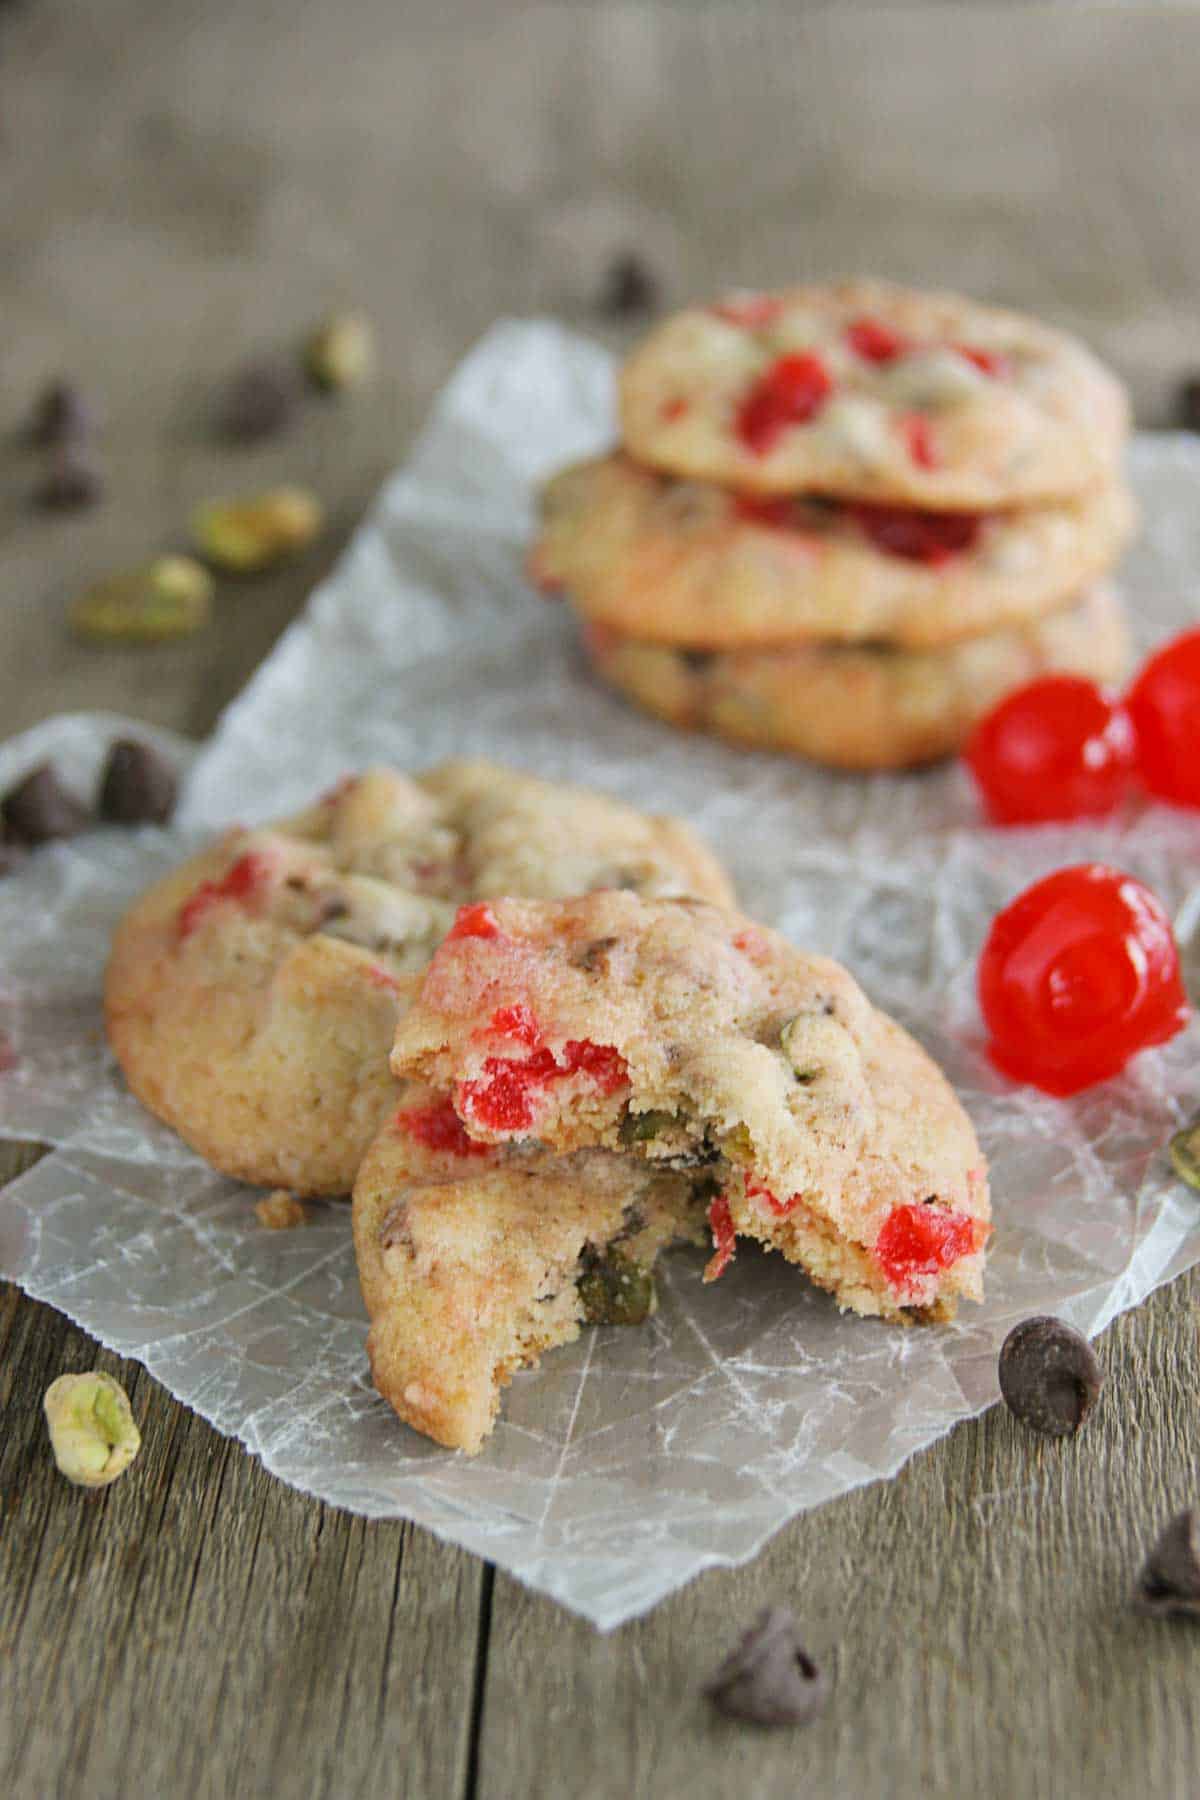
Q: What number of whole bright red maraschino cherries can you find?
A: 3